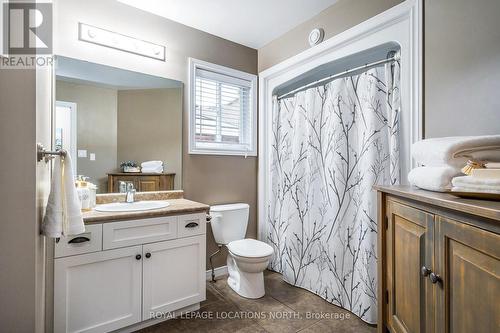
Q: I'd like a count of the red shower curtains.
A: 0